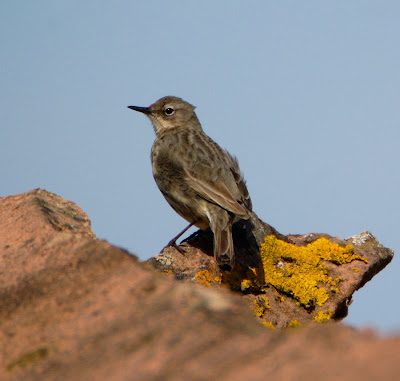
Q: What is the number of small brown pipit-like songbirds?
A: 1